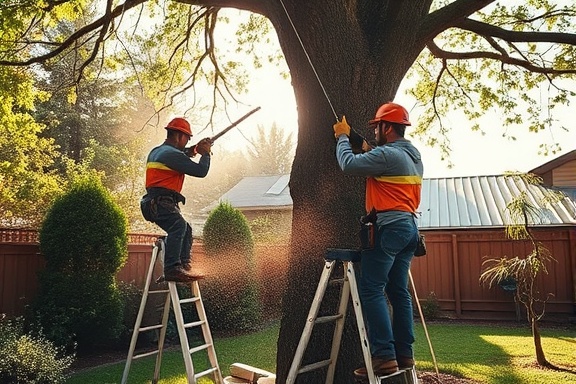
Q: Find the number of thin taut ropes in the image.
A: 1